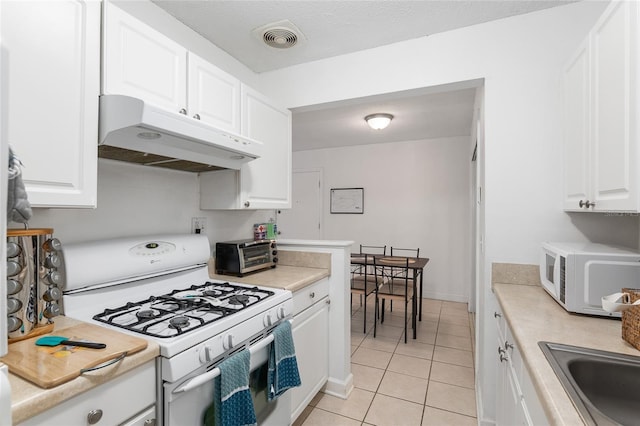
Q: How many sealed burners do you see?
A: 4